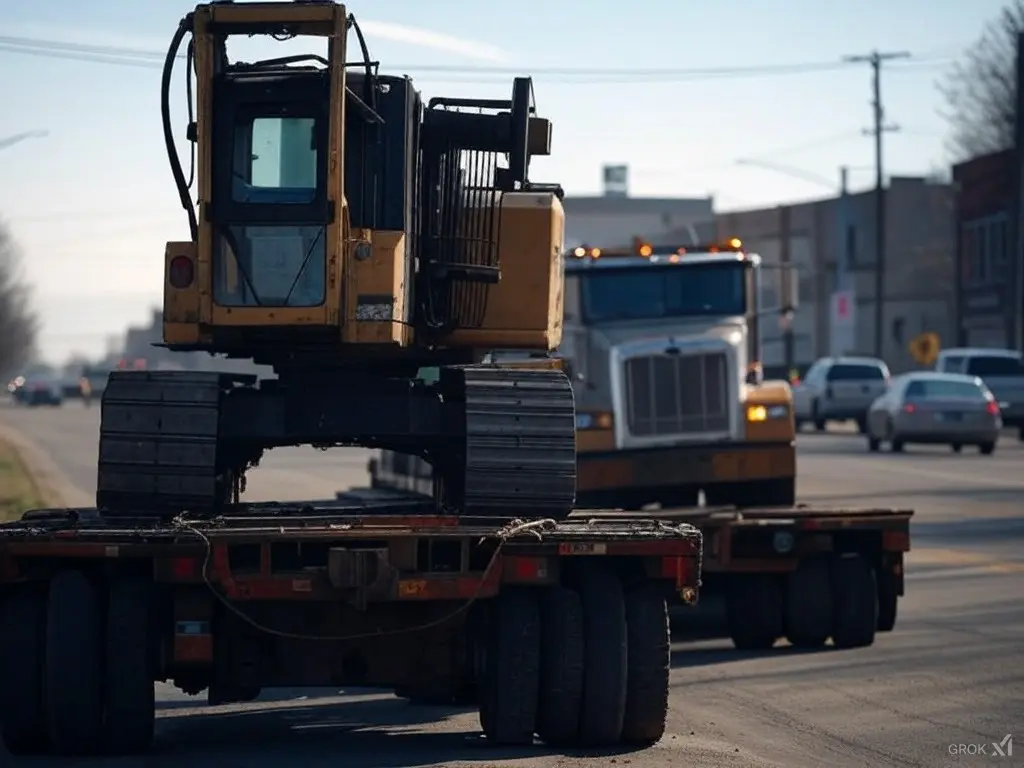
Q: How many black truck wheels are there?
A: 11